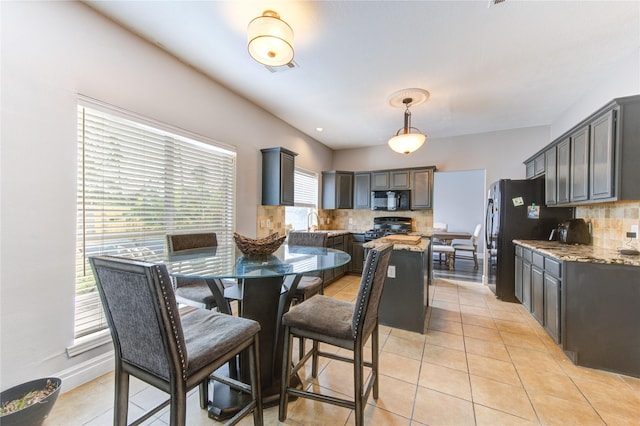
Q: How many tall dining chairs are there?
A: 4